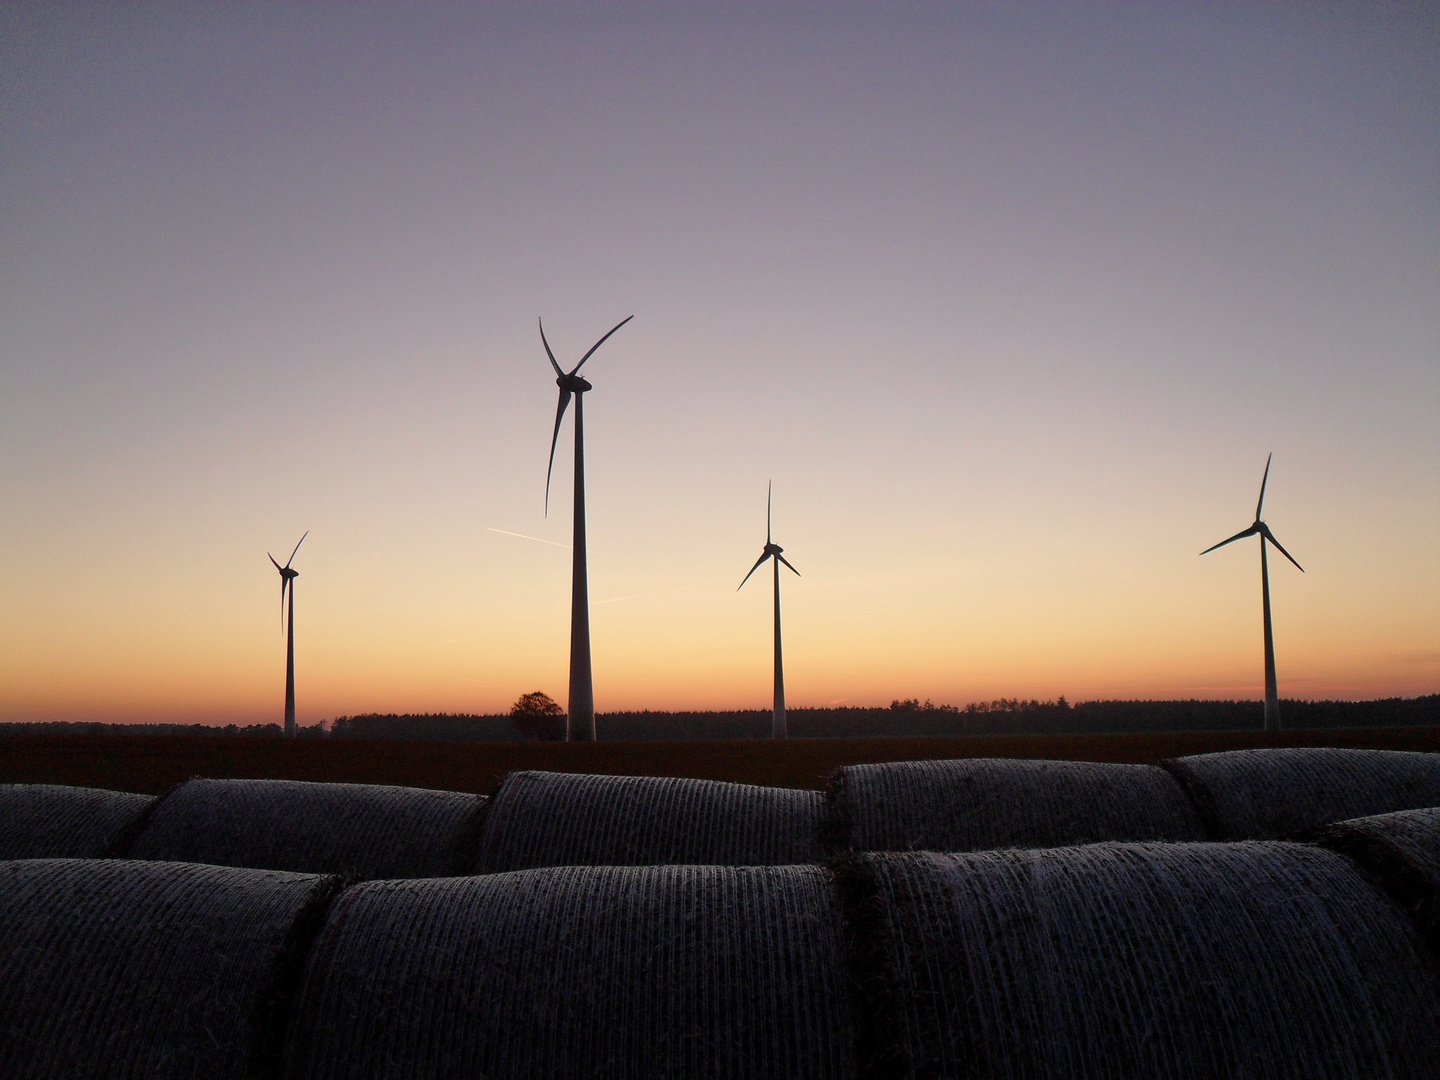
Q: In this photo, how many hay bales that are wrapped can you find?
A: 9